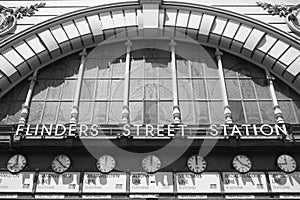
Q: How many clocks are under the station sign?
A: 7